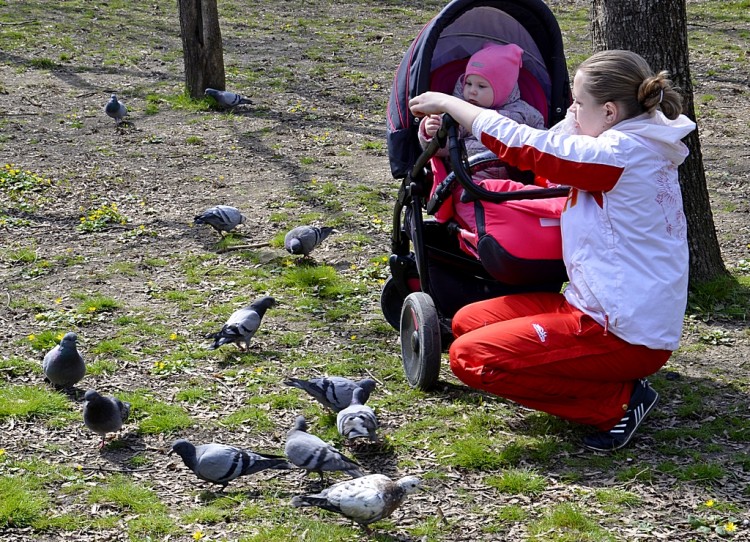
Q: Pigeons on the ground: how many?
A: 12